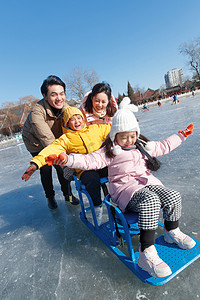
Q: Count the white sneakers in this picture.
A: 2